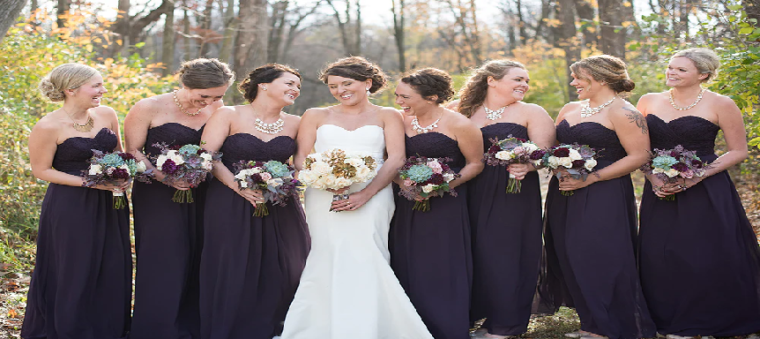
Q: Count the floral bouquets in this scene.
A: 8